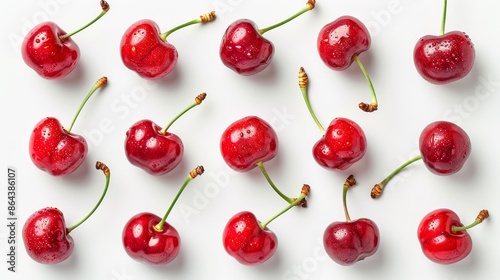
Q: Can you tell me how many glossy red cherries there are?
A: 15